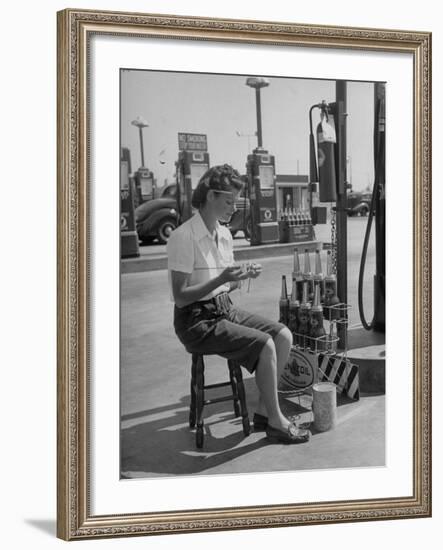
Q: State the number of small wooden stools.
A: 1